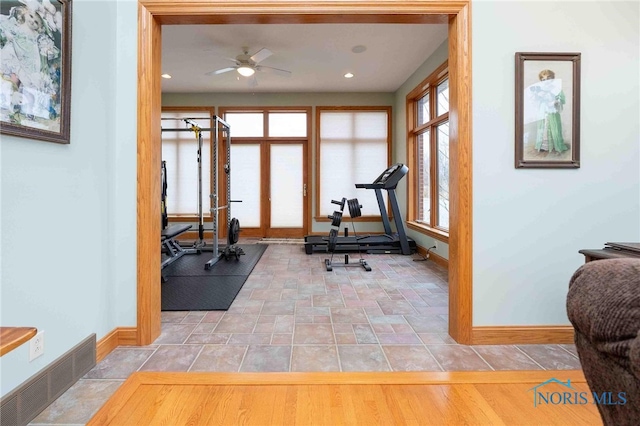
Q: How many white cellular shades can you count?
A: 4